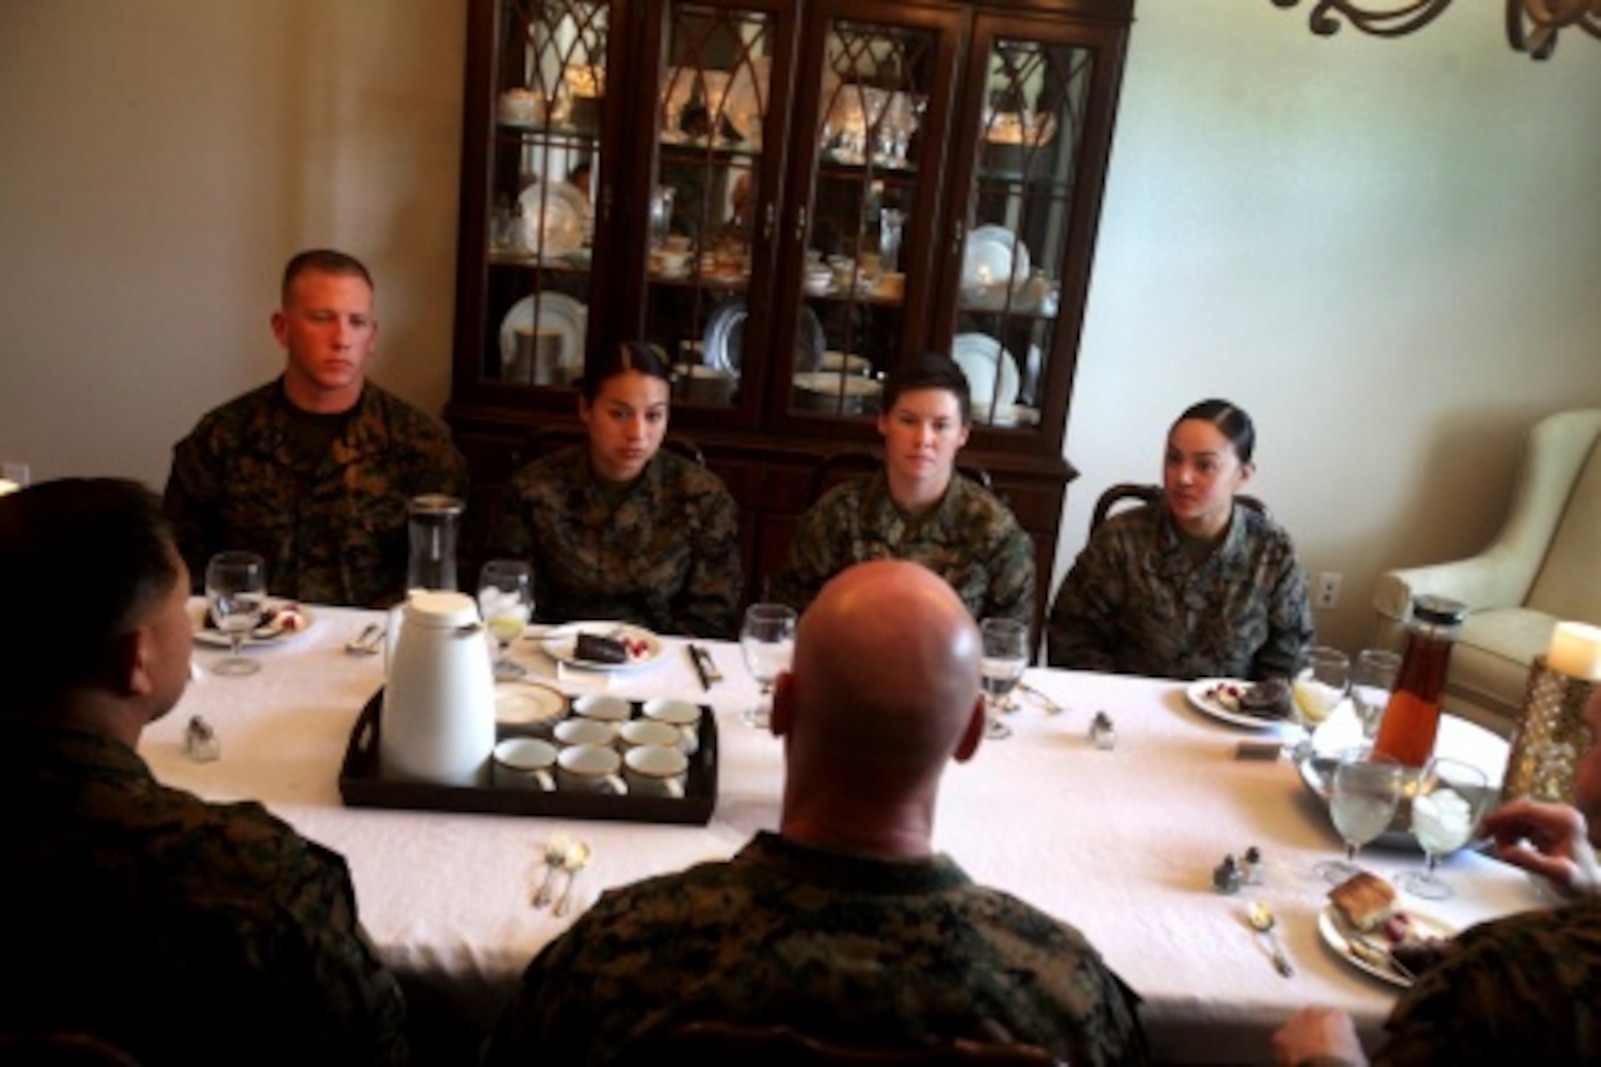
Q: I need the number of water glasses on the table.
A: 8